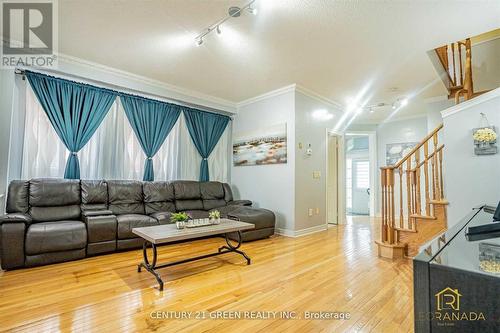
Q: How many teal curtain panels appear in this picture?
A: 3